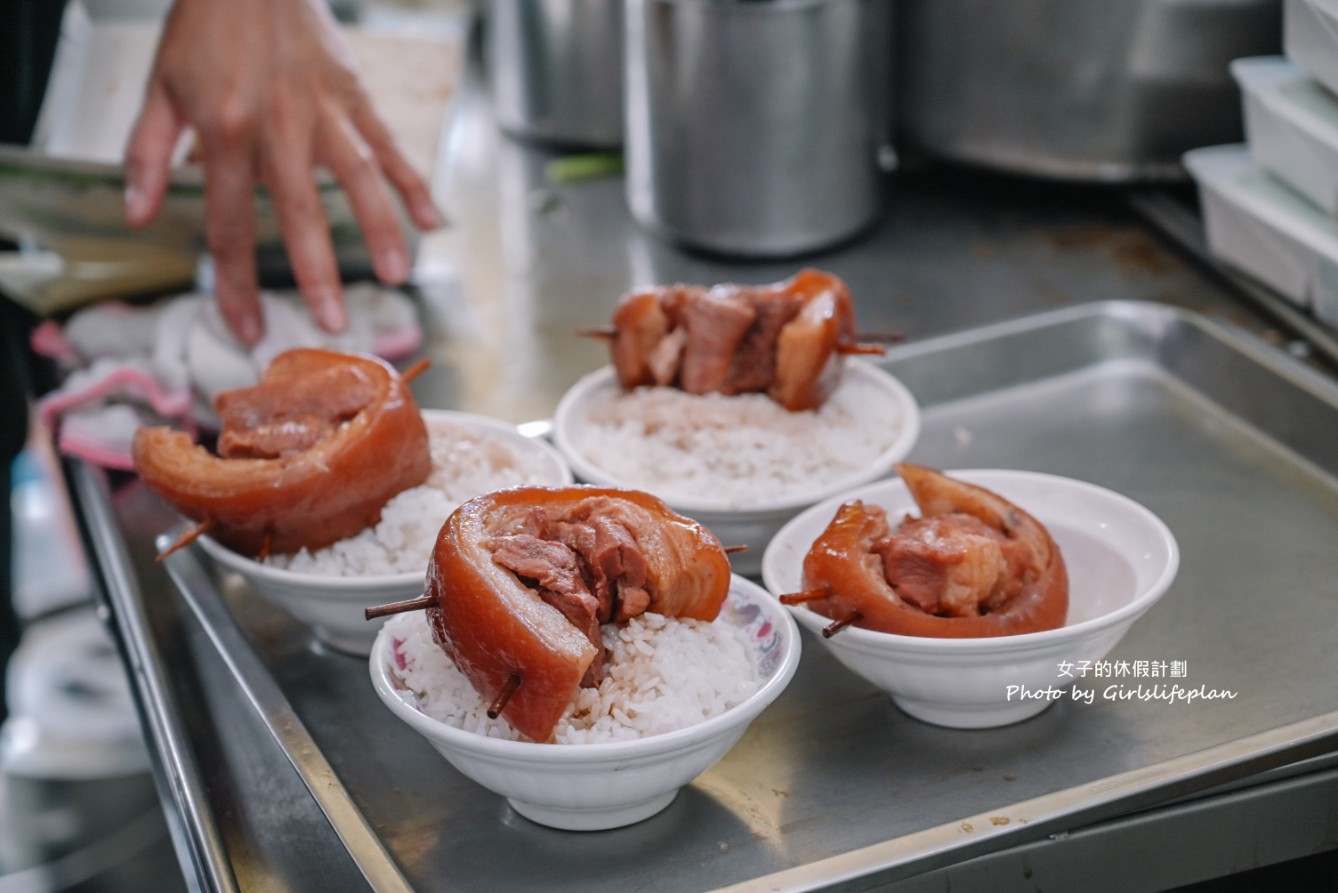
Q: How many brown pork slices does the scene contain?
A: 4